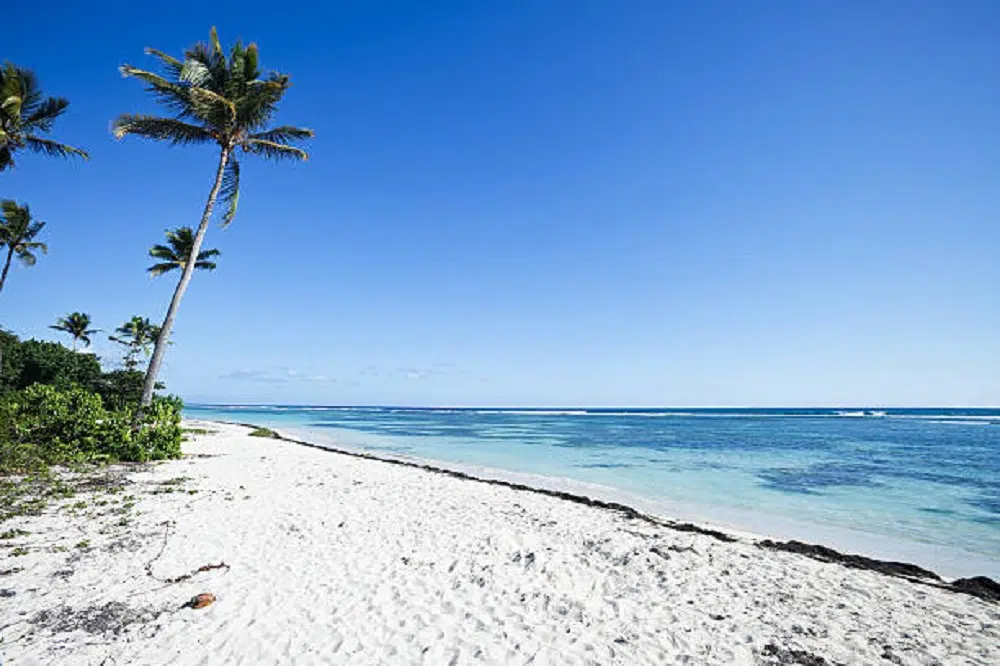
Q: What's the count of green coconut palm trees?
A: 6